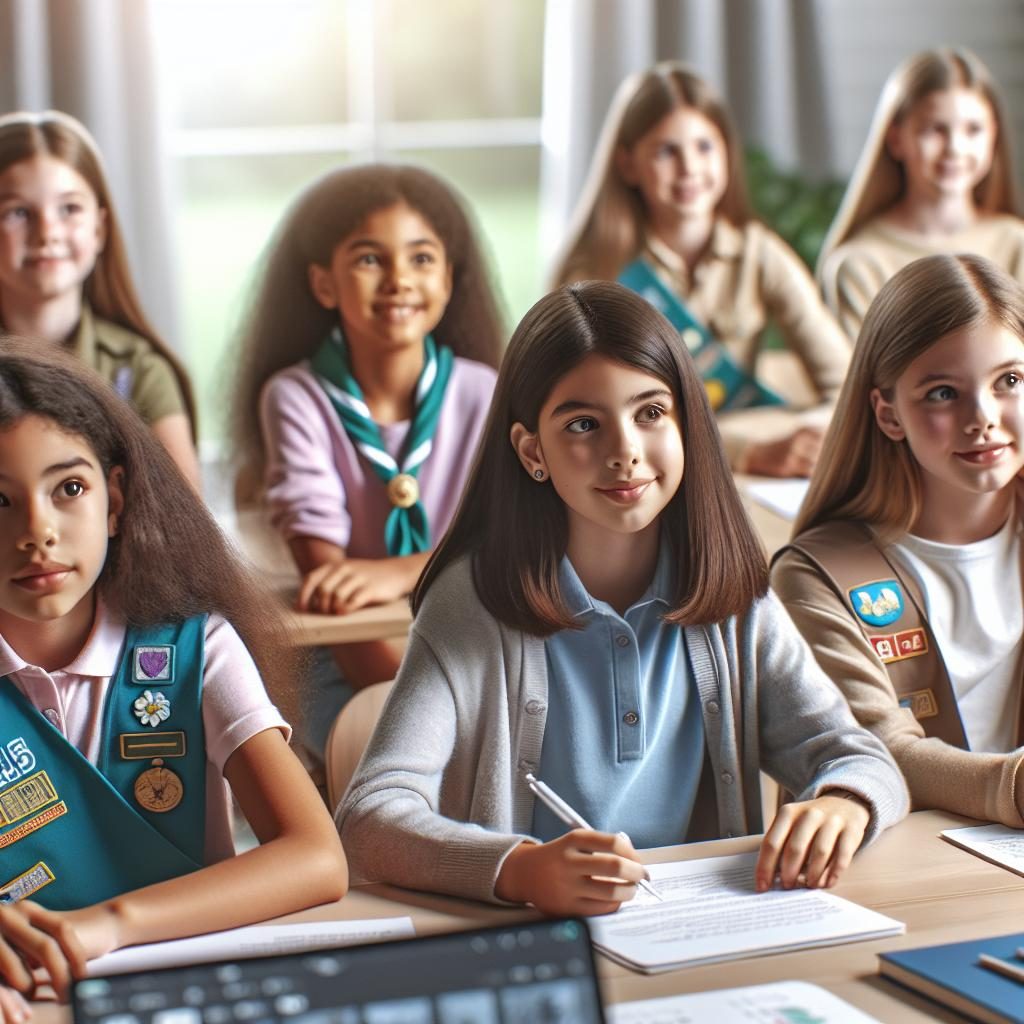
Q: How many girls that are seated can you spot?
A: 7